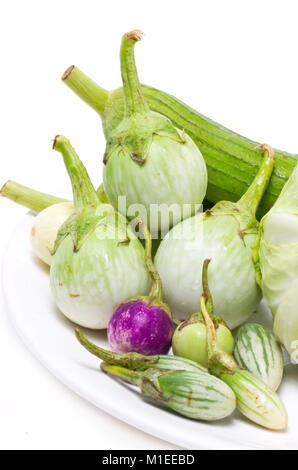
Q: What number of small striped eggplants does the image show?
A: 4